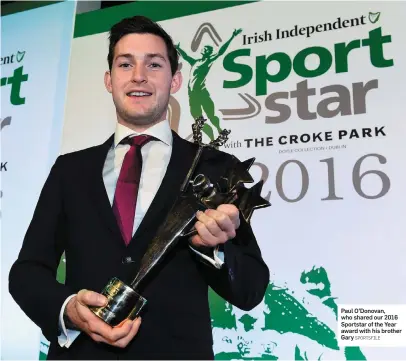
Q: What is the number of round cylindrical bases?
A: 1